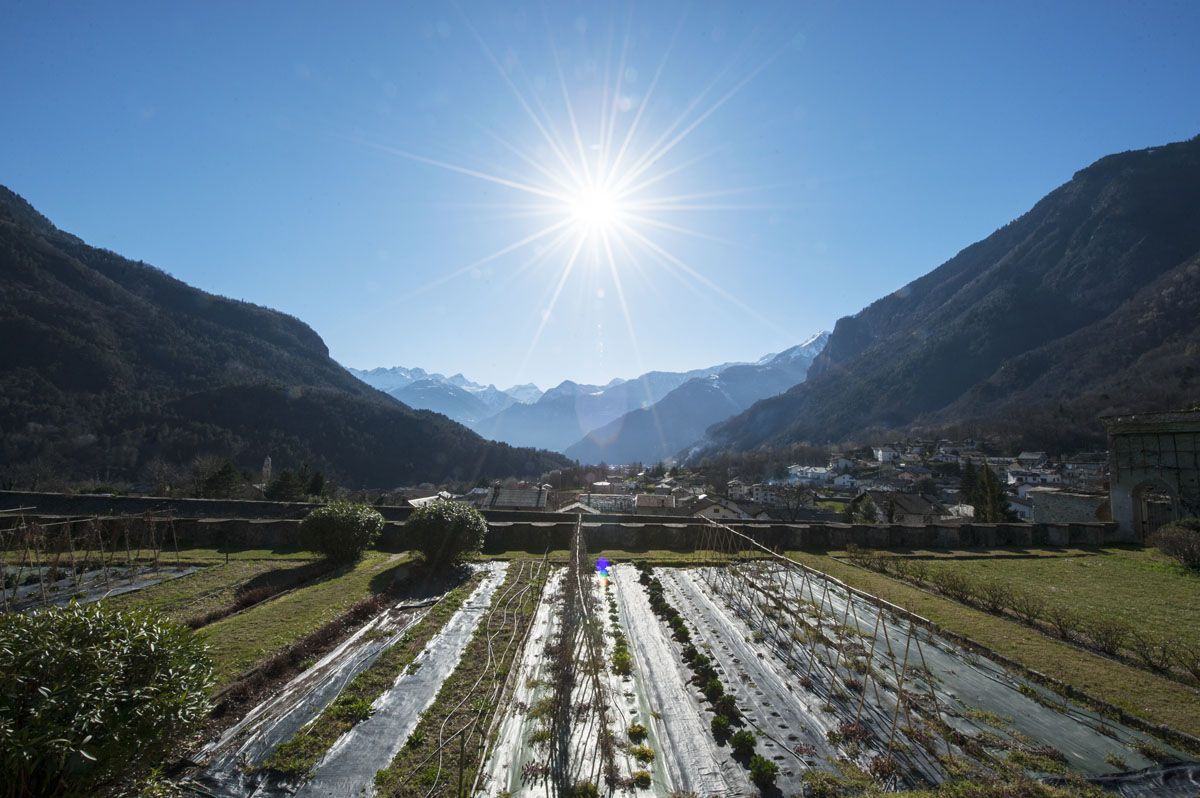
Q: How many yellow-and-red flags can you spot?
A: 0